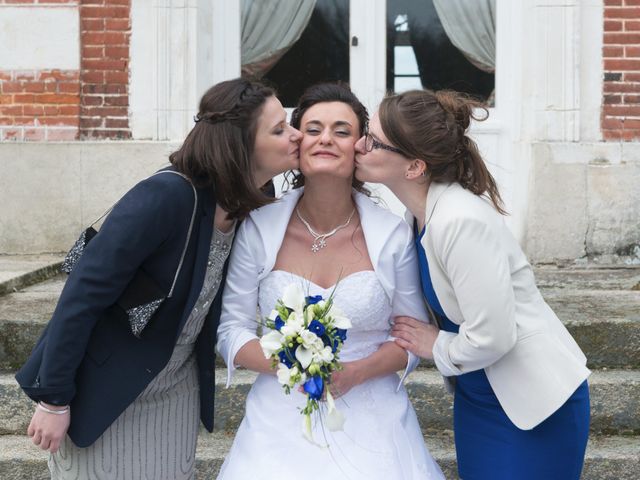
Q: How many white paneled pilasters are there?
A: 2